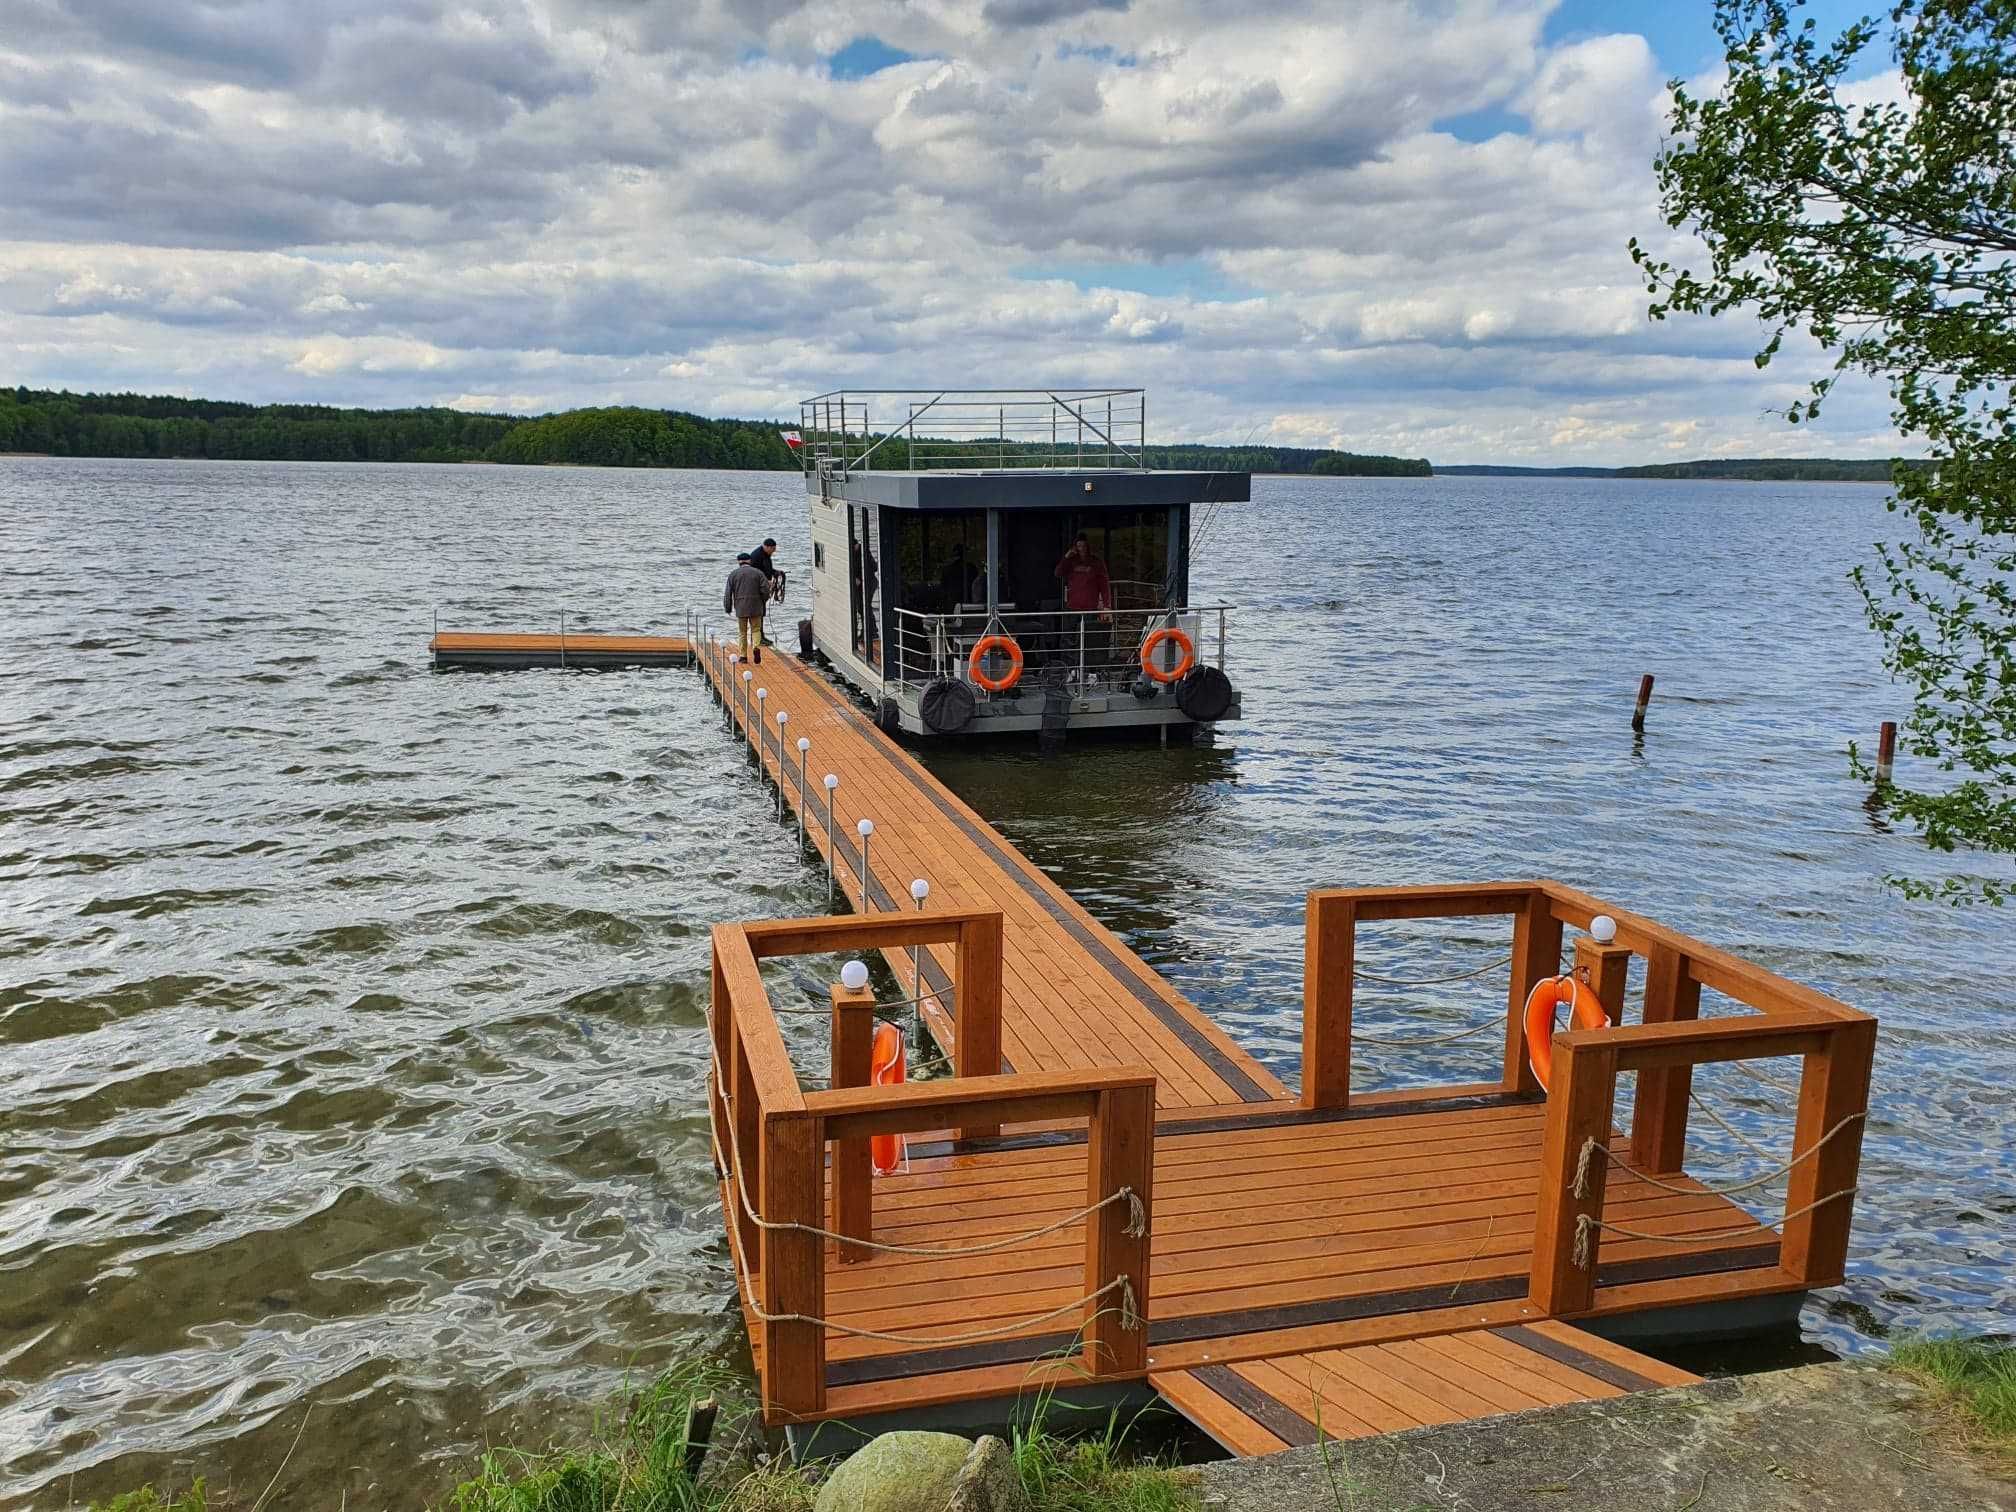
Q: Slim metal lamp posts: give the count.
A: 15